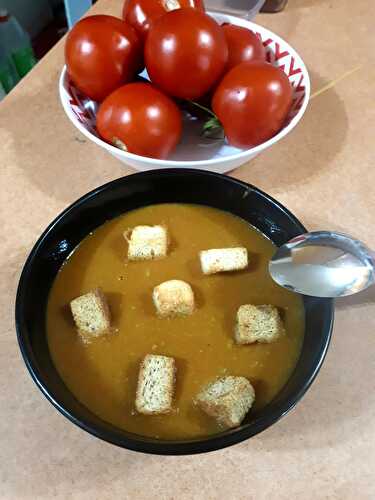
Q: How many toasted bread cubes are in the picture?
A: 7